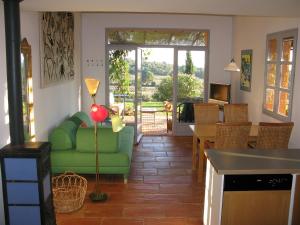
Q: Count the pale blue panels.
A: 3